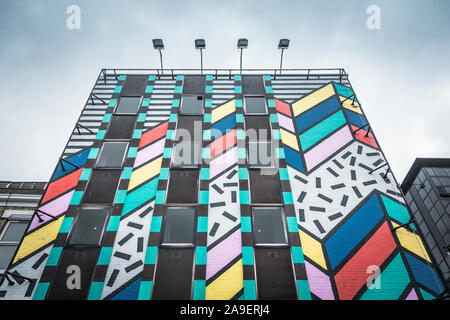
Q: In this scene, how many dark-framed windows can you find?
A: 9